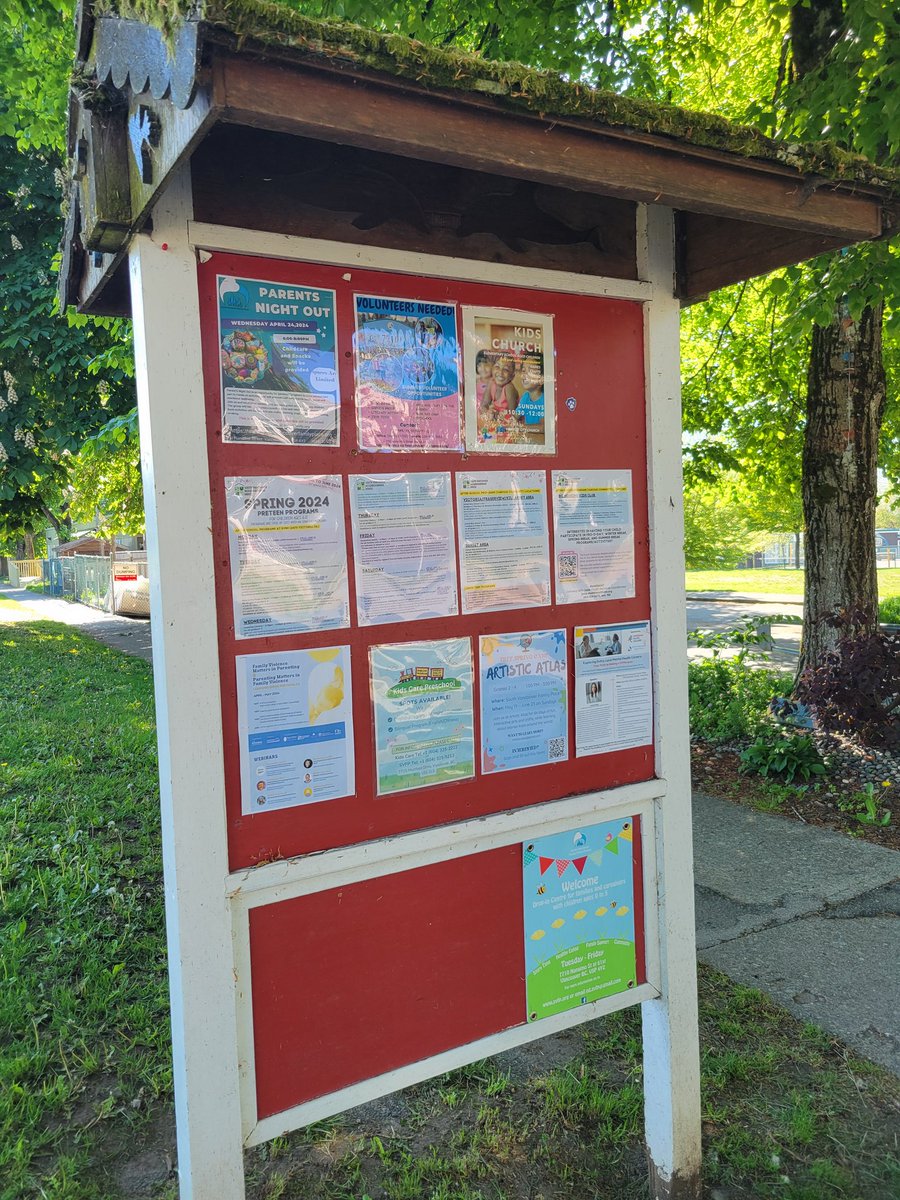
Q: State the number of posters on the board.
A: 12